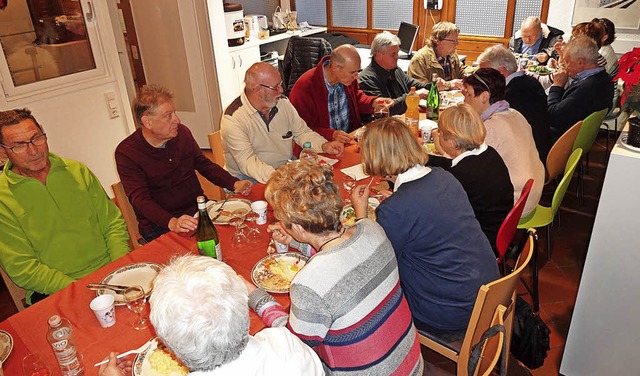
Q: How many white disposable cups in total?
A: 4